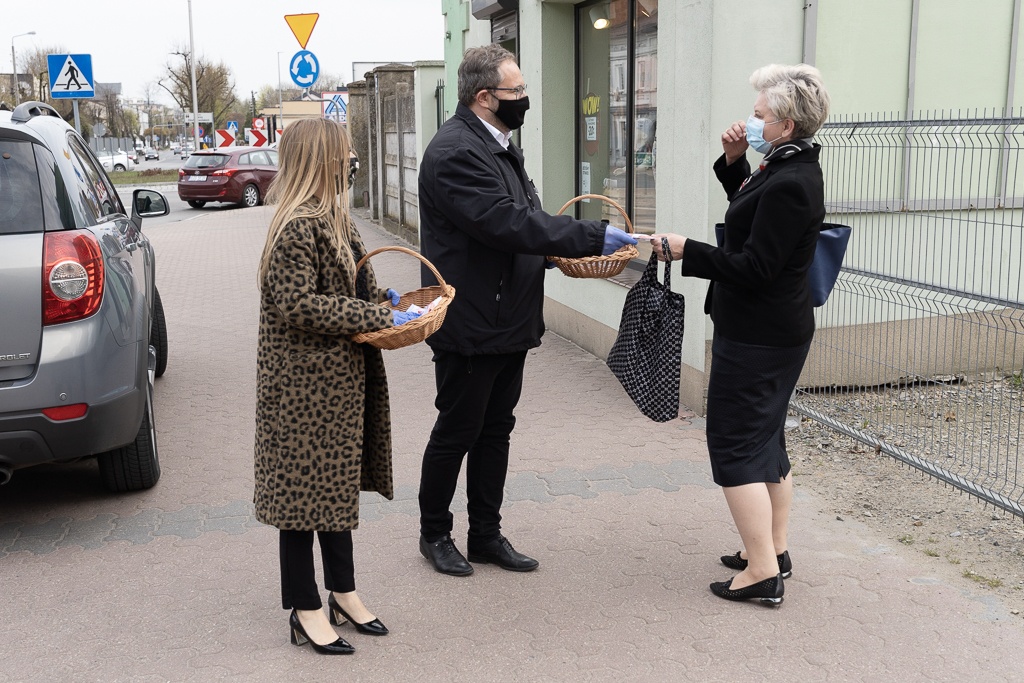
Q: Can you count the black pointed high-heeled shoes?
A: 2